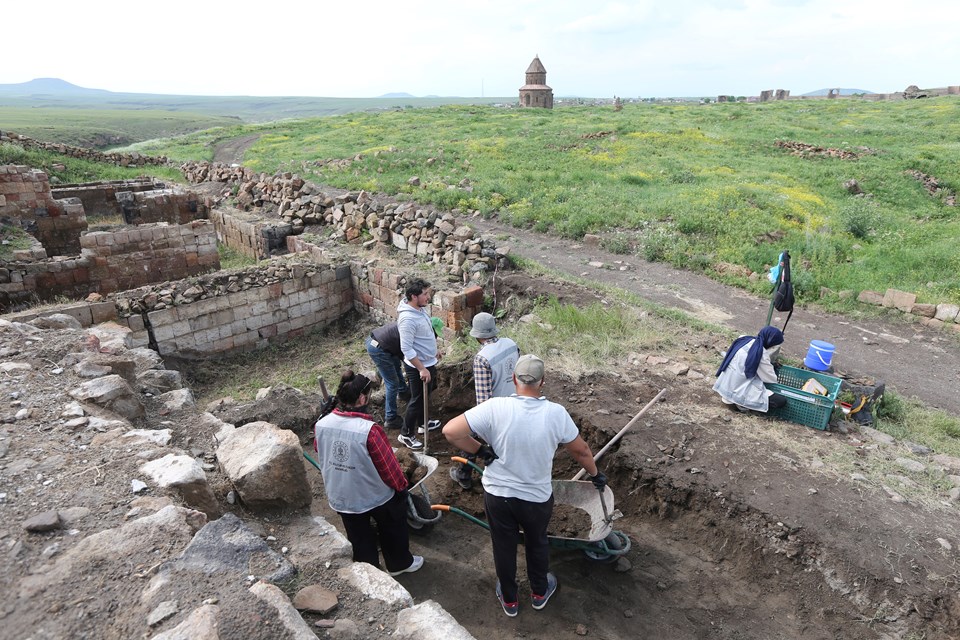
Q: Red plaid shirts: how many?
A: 1